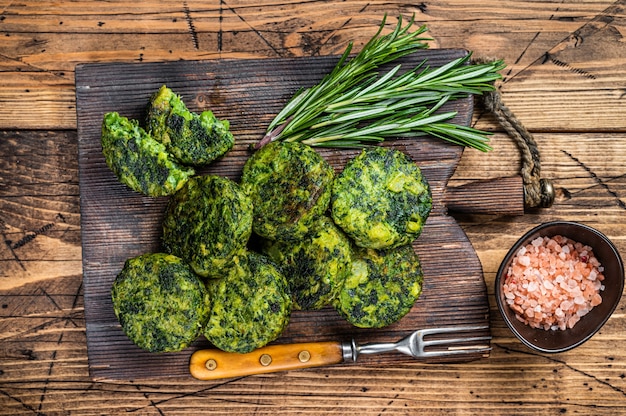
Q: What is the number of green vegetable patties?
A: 8